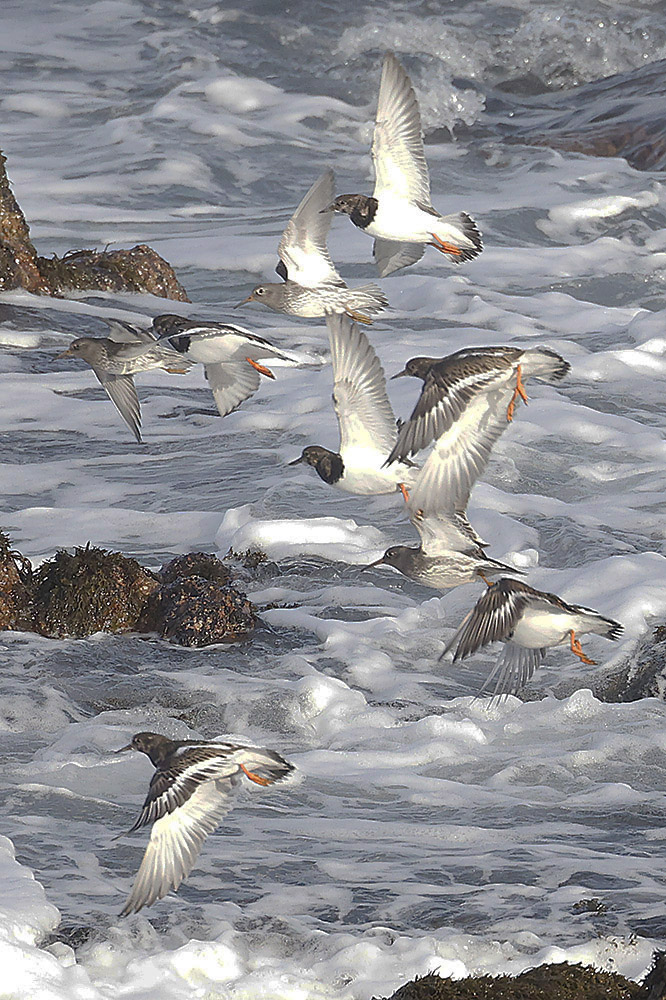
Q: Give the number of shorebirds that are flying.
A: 9